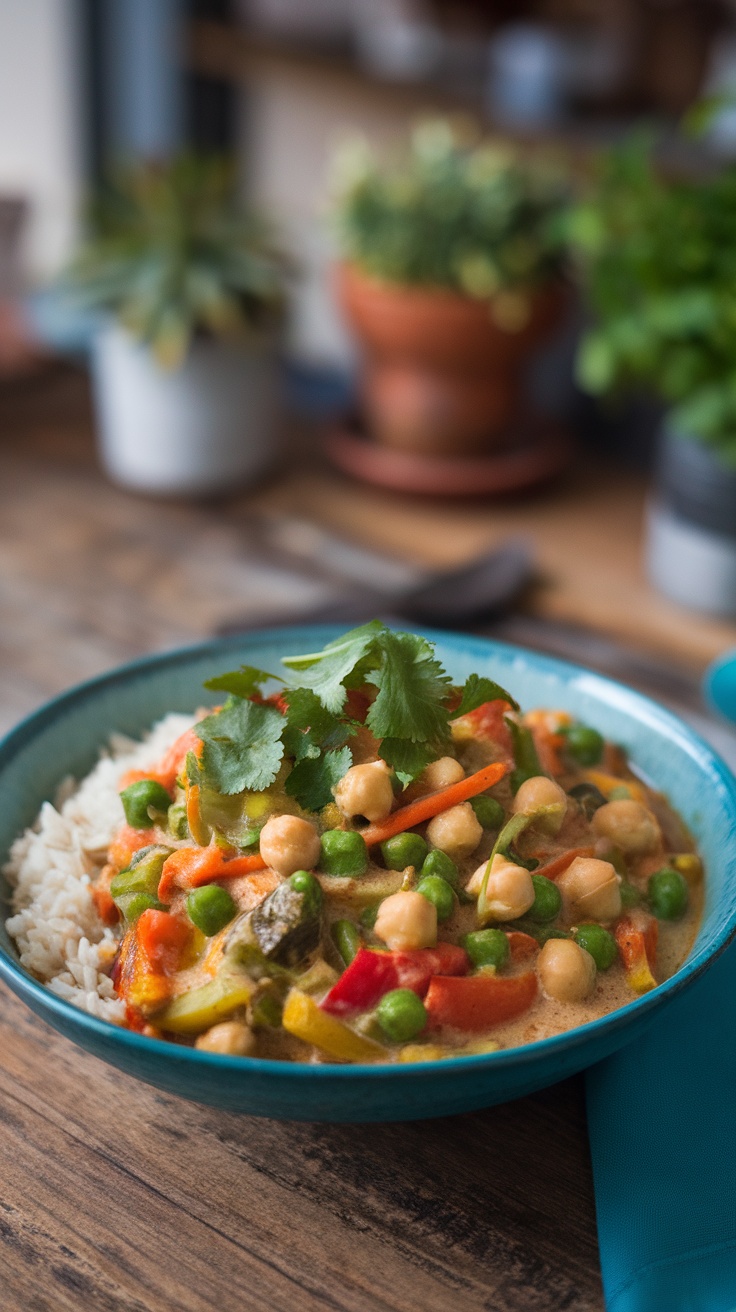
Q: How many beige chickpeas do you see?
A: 11